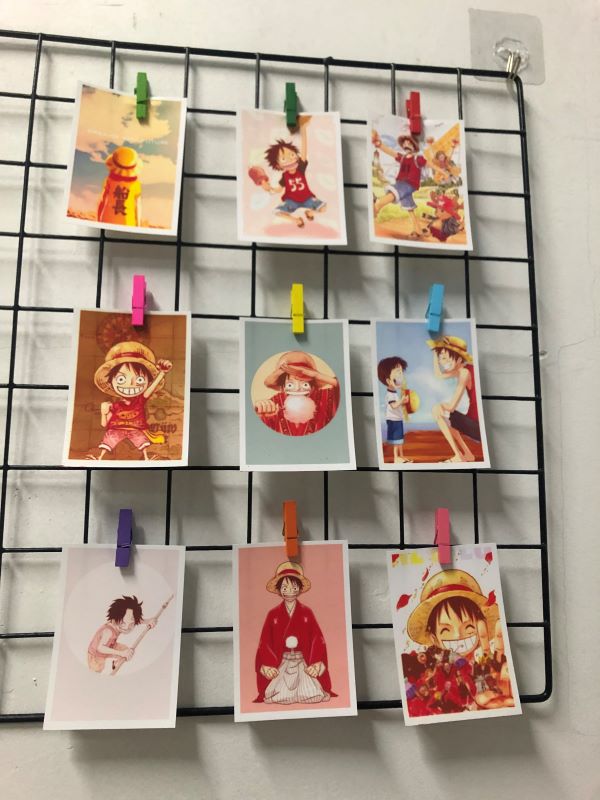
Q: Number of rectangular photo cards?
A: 9